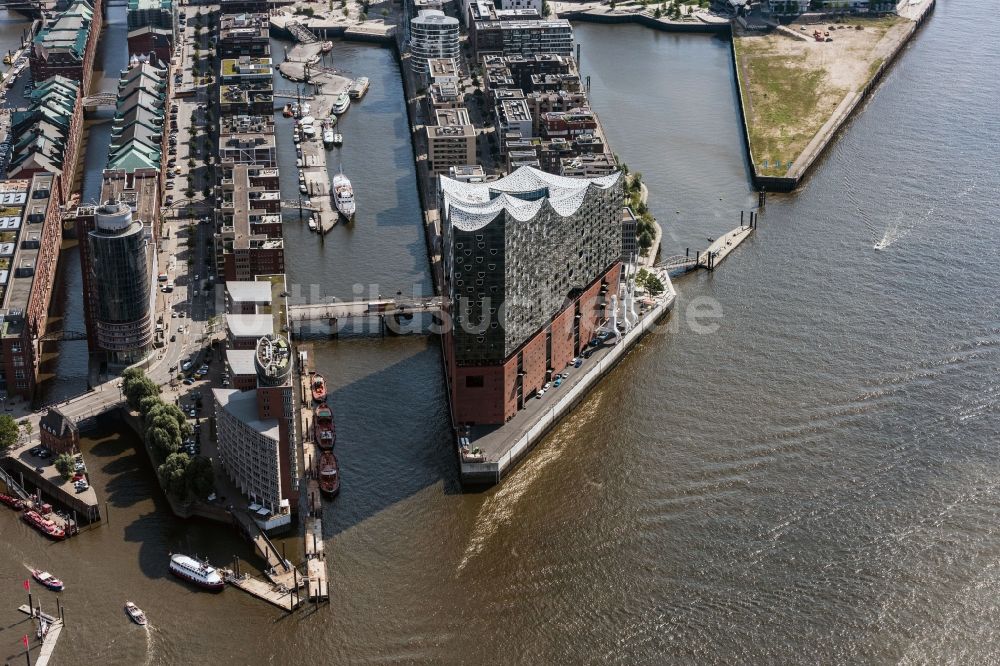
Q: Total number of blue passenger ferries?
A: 0